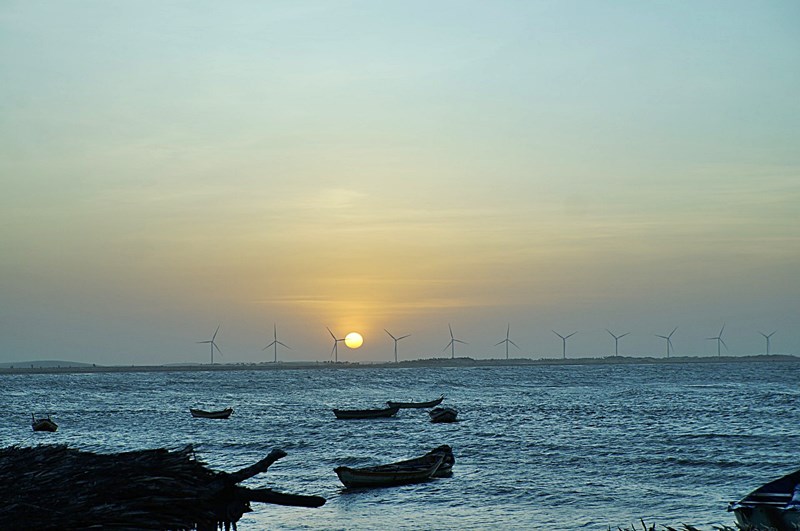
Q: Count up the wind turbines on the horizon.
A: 11